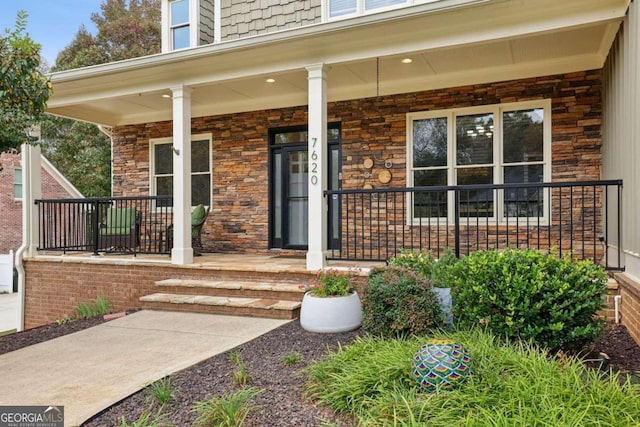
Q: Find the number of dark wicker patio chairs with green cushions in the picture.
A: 2